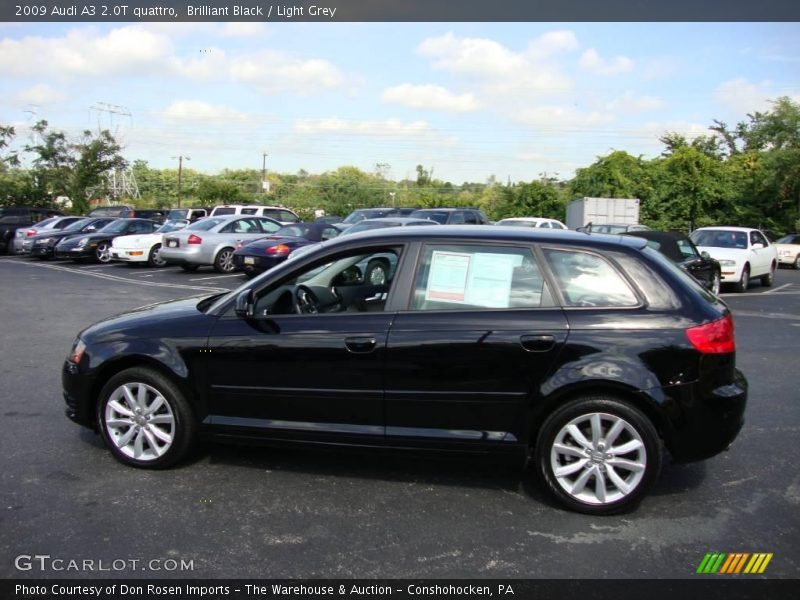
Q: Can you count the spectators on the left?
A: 0